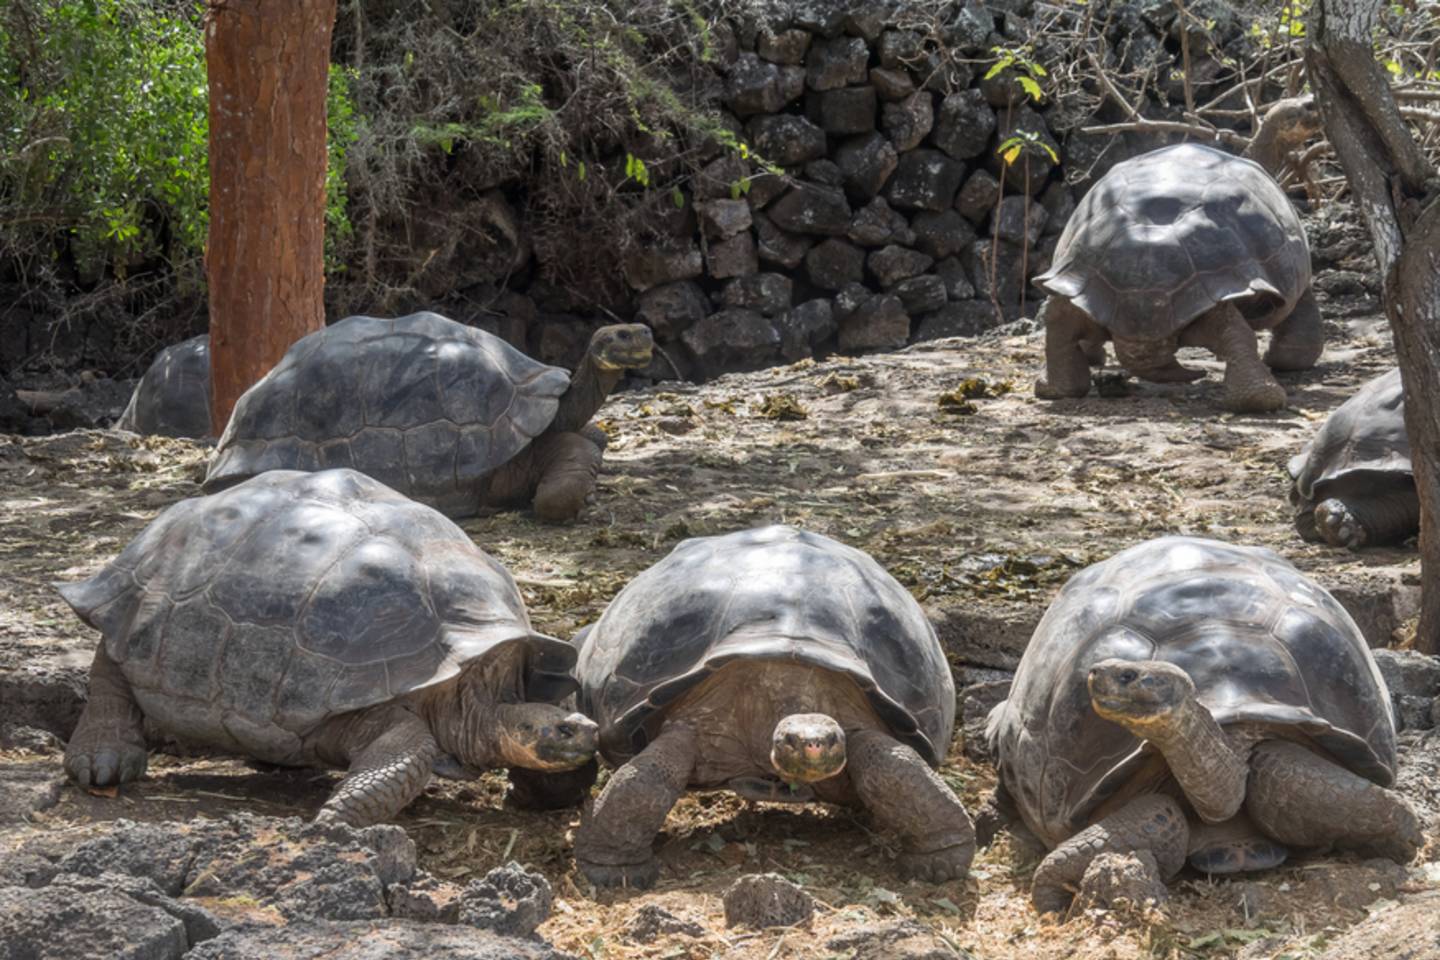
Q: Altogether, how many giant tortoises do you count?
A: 7